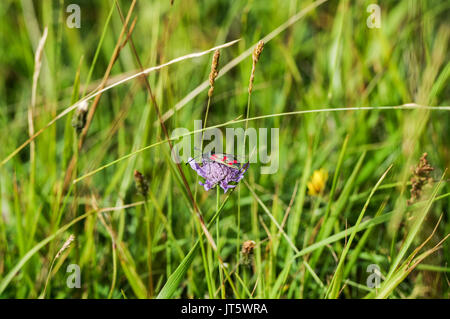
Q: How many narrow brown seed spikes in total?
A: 2